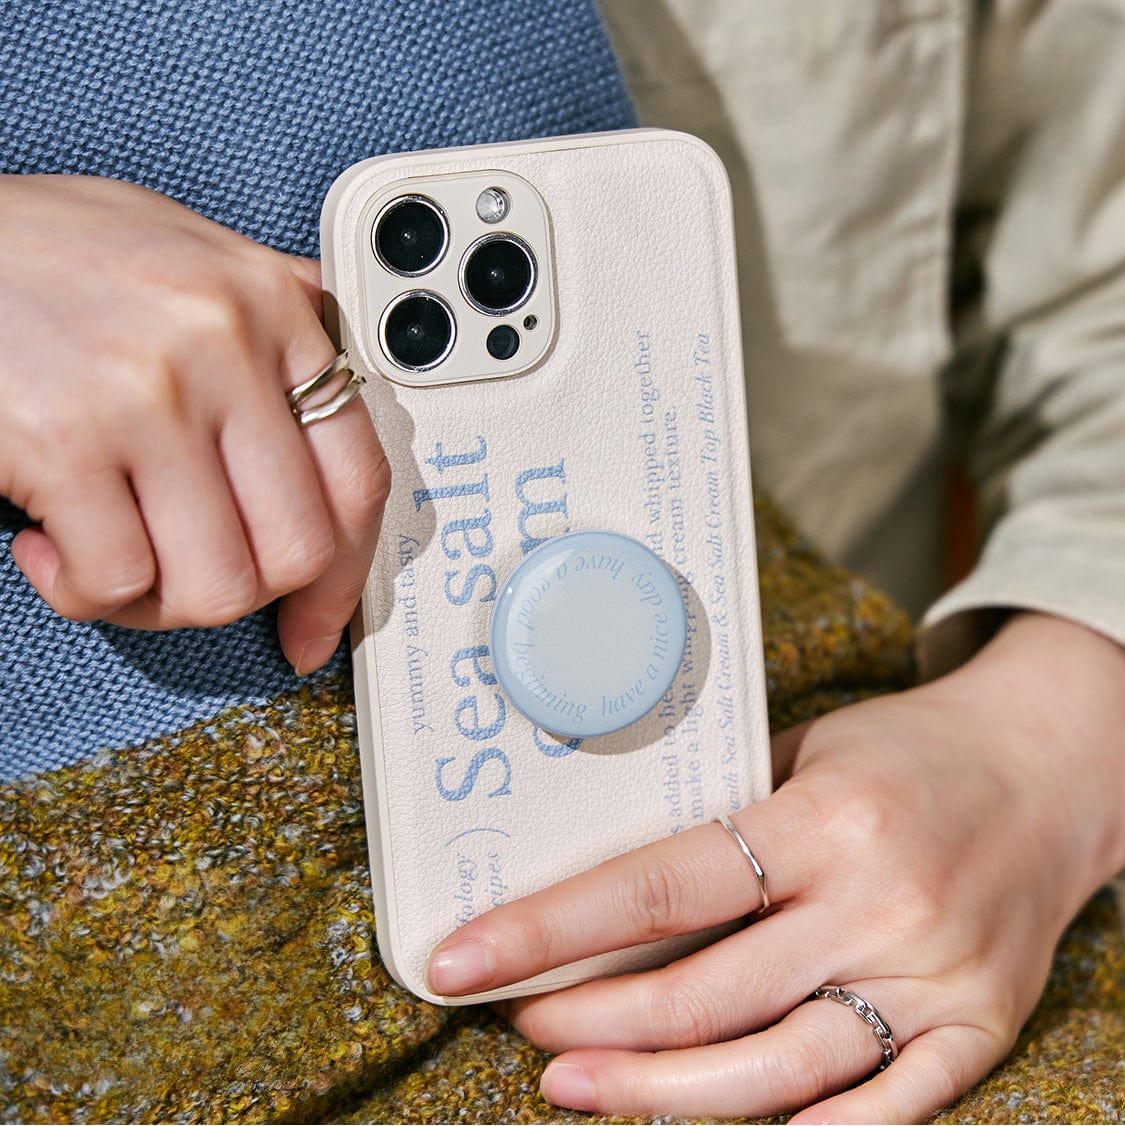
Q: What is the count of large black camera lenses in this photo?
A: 3